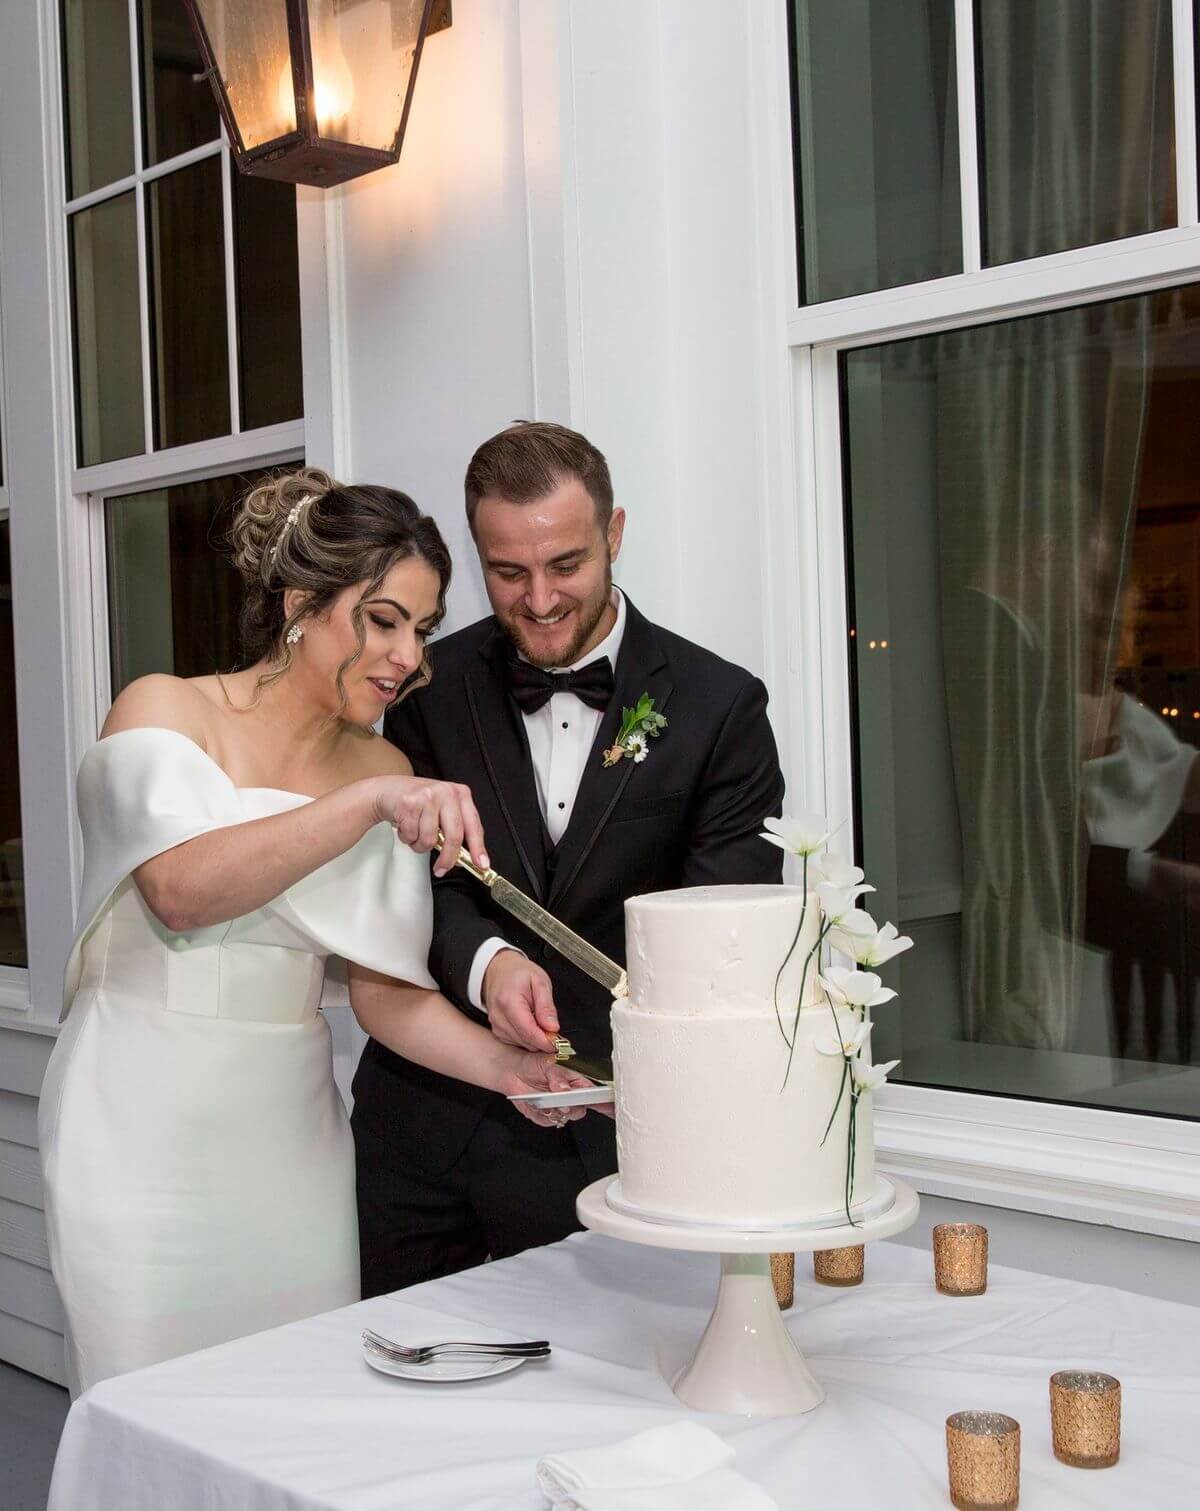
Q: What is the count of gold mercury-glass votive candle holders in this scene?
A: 5